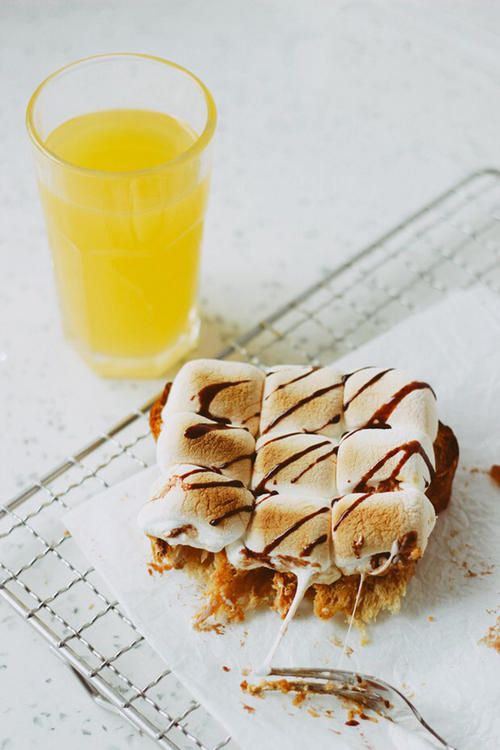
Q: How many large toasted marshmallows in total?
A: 9